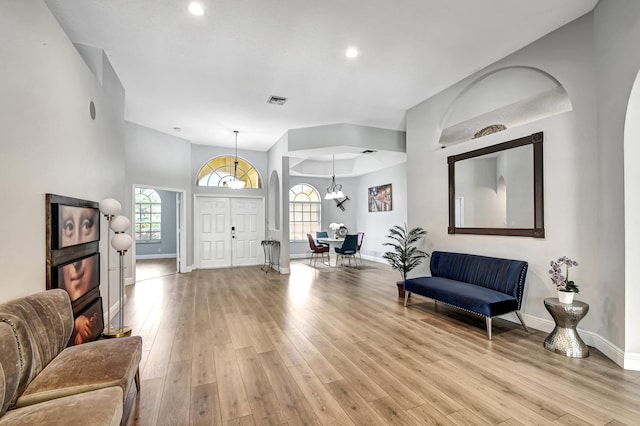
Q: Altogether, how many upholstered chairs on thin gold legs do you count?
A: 4